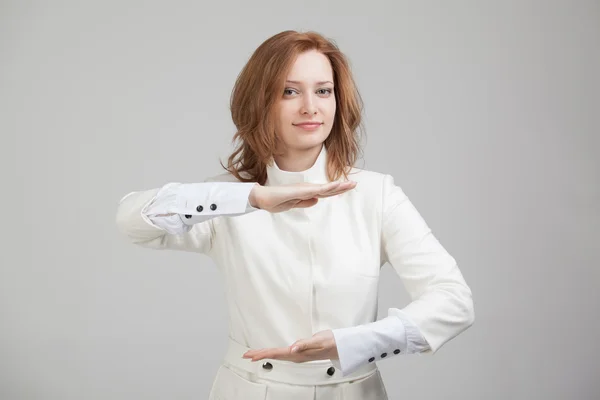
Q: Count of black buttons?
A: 8